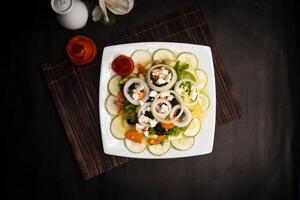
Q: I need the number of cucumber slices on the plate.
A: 12